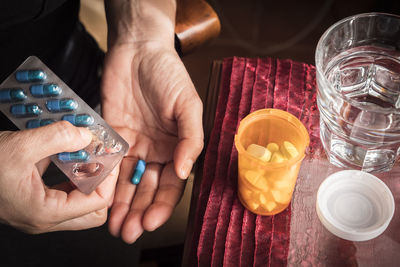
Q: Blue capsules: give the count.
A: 9